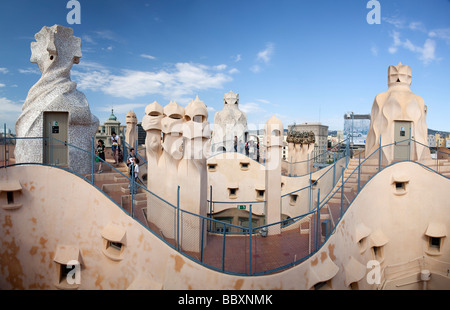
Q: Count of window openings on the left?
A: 3